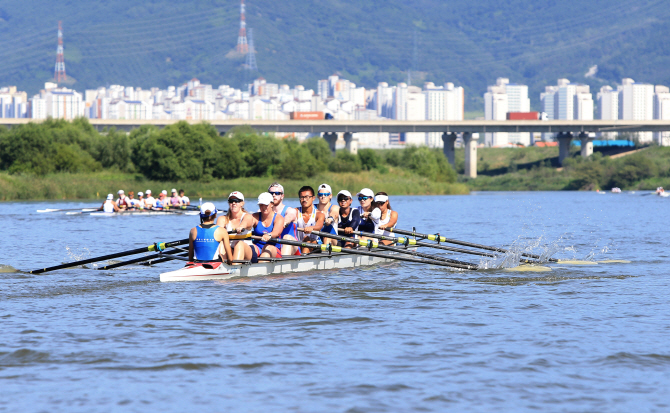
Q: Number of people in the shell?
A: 9